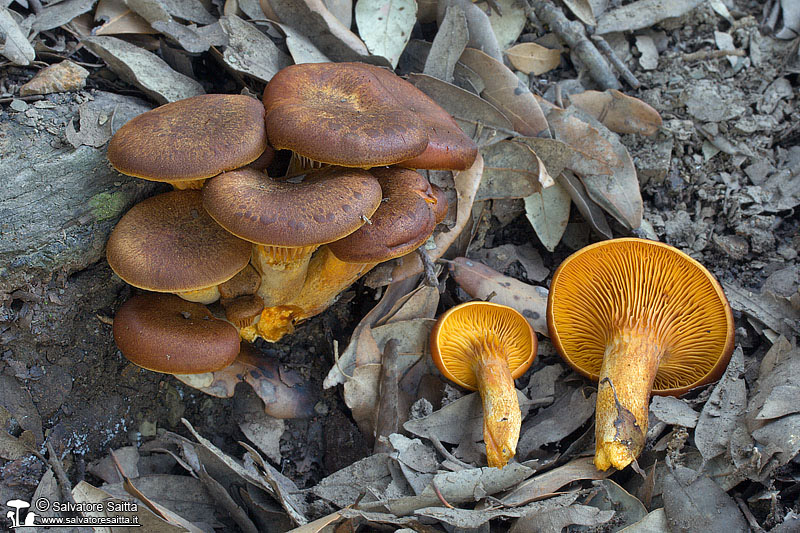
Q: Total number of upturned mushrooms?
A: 2